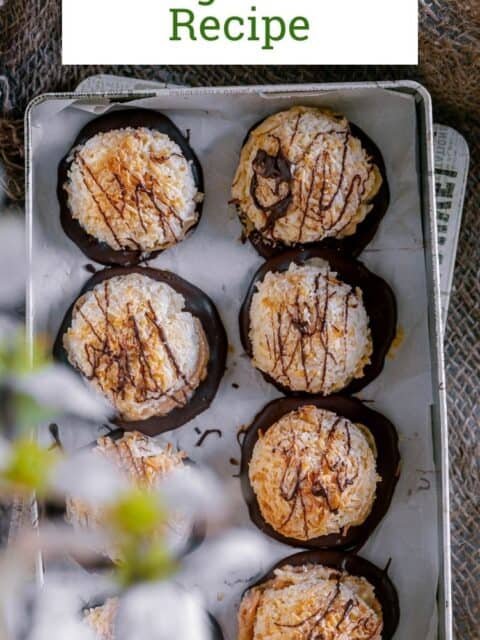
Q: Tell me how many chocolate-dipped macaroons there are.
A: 8